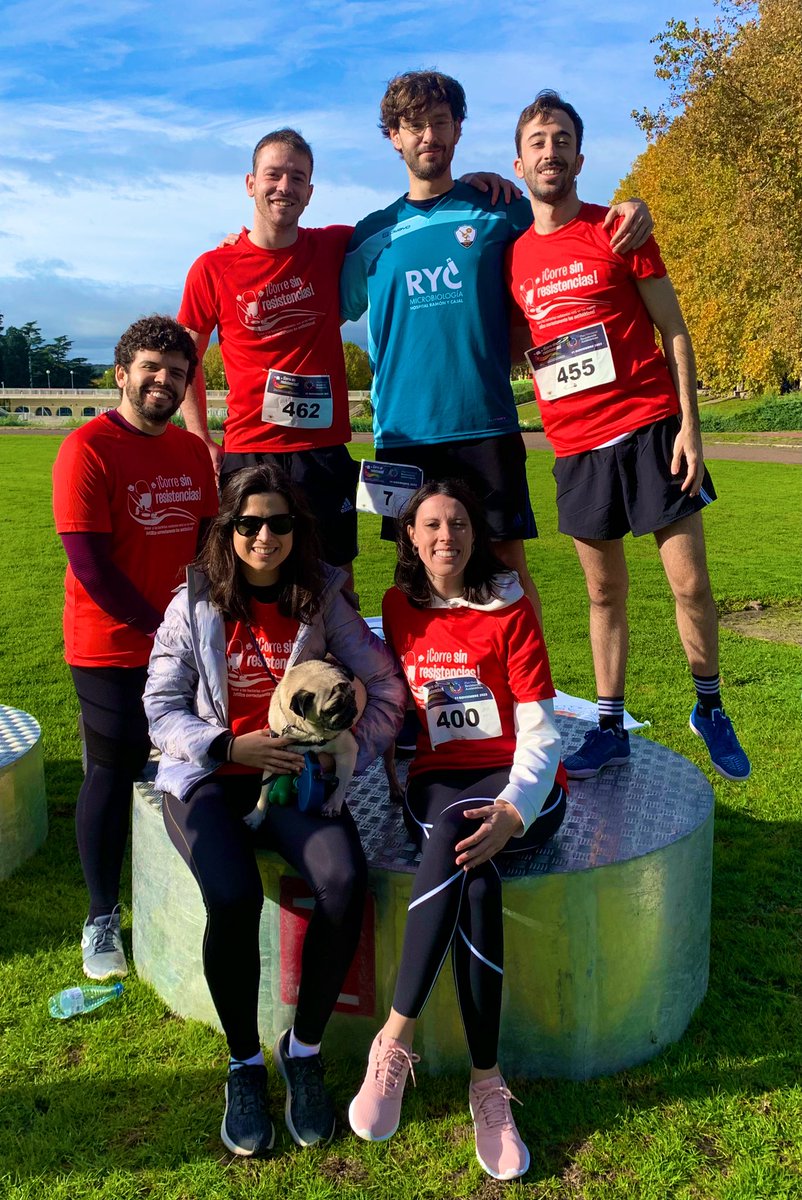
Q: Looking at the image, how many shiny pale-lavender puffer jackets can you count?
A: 1